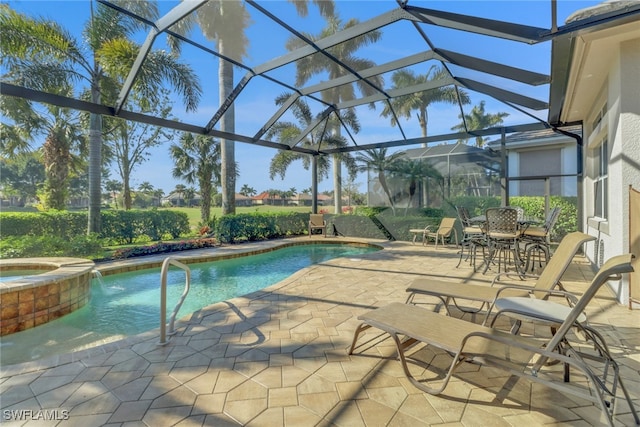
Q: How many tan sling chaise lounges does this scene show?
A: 2